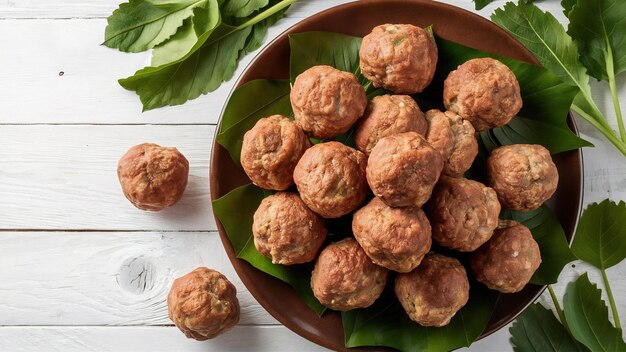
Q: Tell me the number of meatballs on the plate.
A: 15